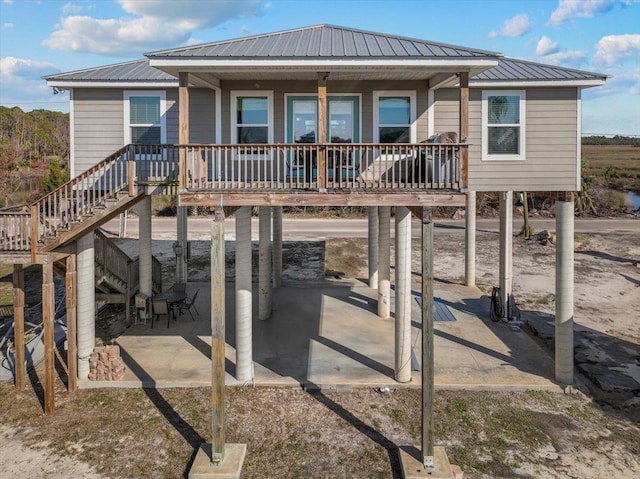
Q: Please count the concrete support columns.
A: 12